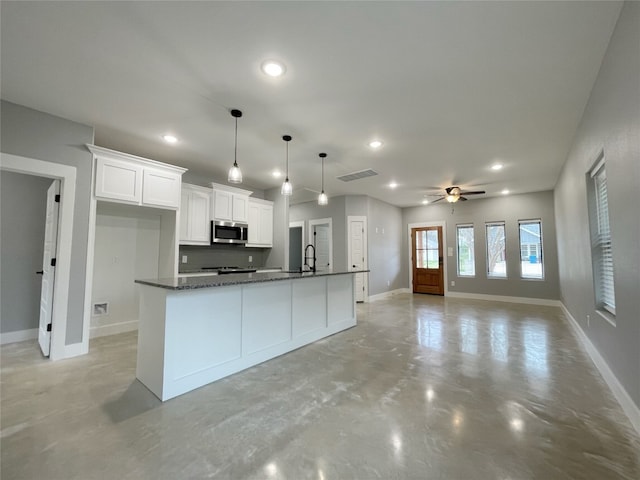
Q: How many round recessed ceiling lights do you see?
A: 8